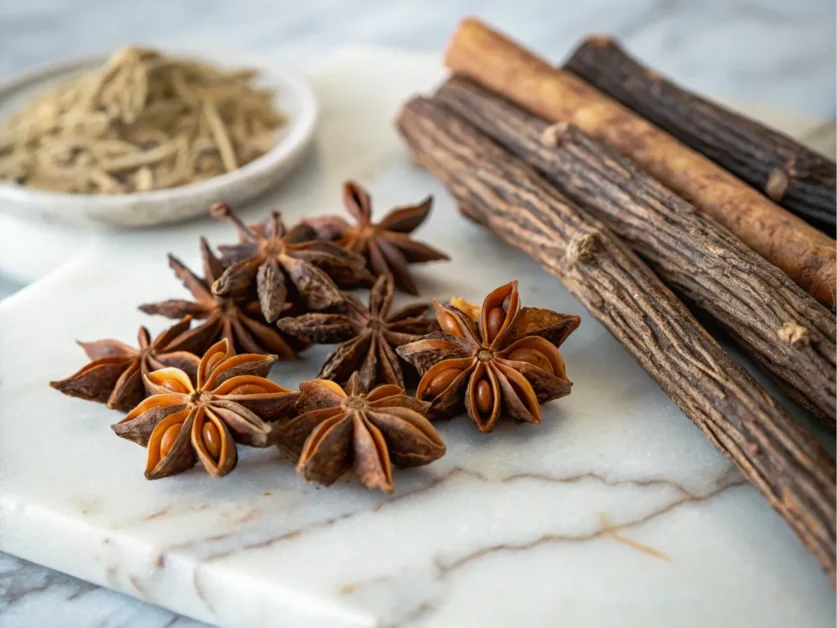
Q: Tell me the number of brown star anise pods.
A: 8